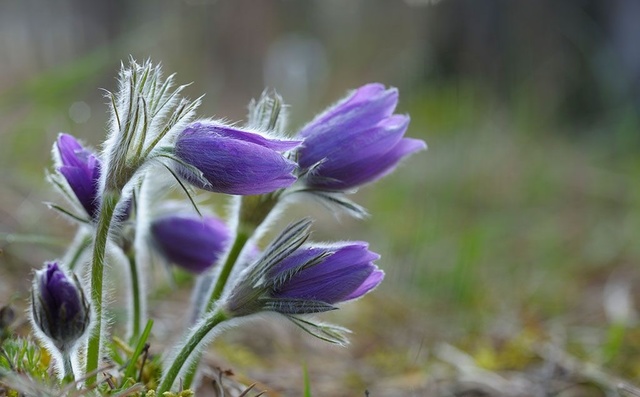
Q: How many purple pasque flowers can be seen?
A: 6